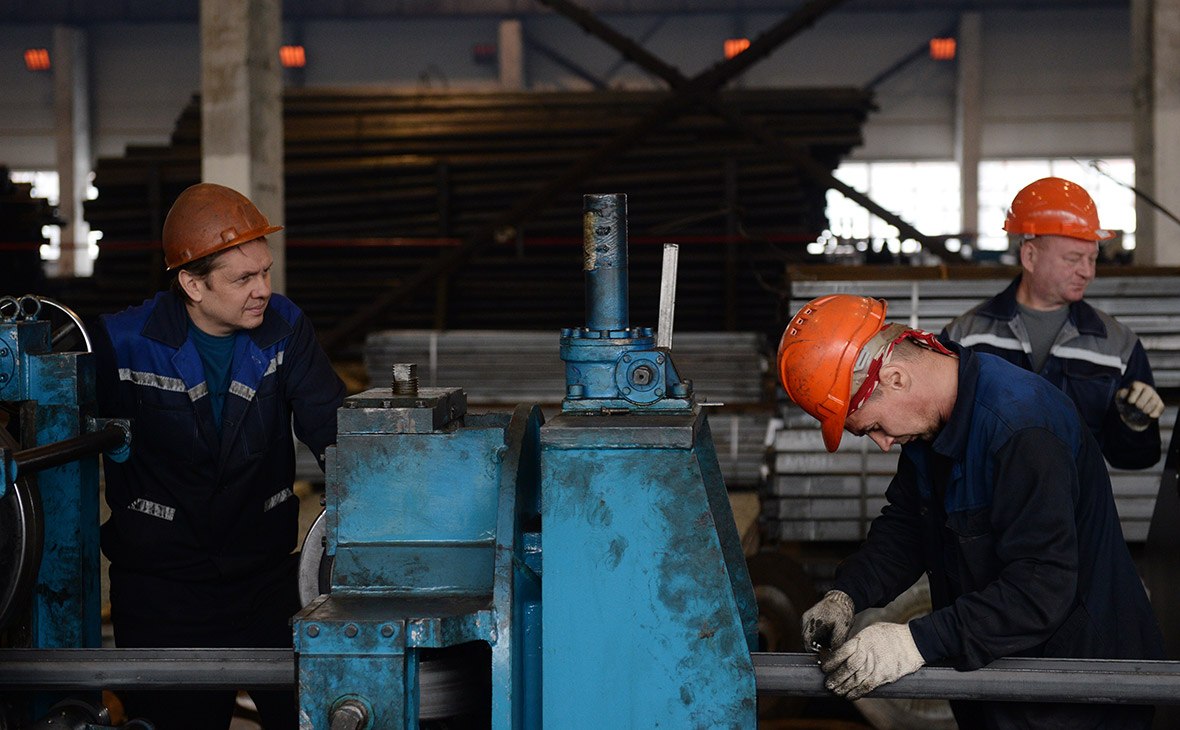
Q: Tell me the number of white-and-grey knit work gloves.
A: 3